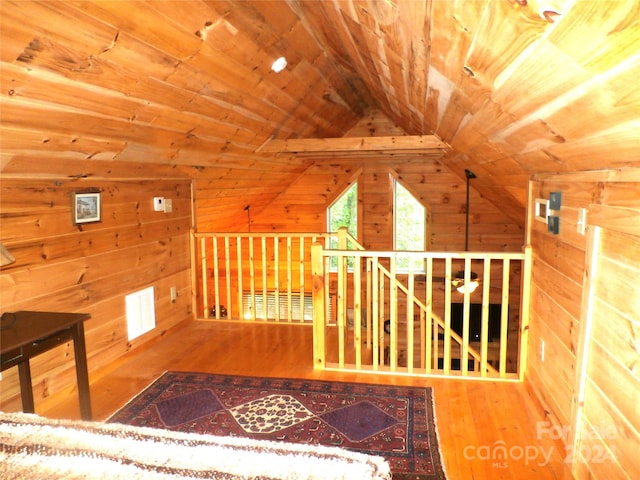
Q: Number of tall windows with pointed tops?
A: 2